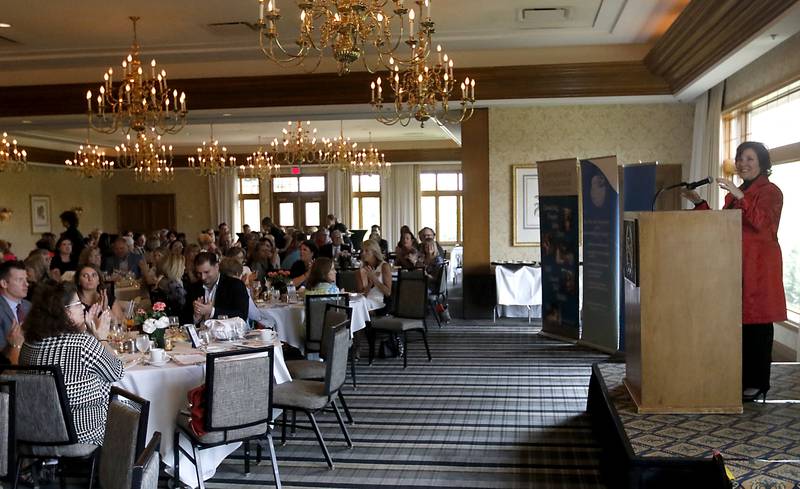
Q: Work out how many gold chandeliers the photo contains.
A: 12